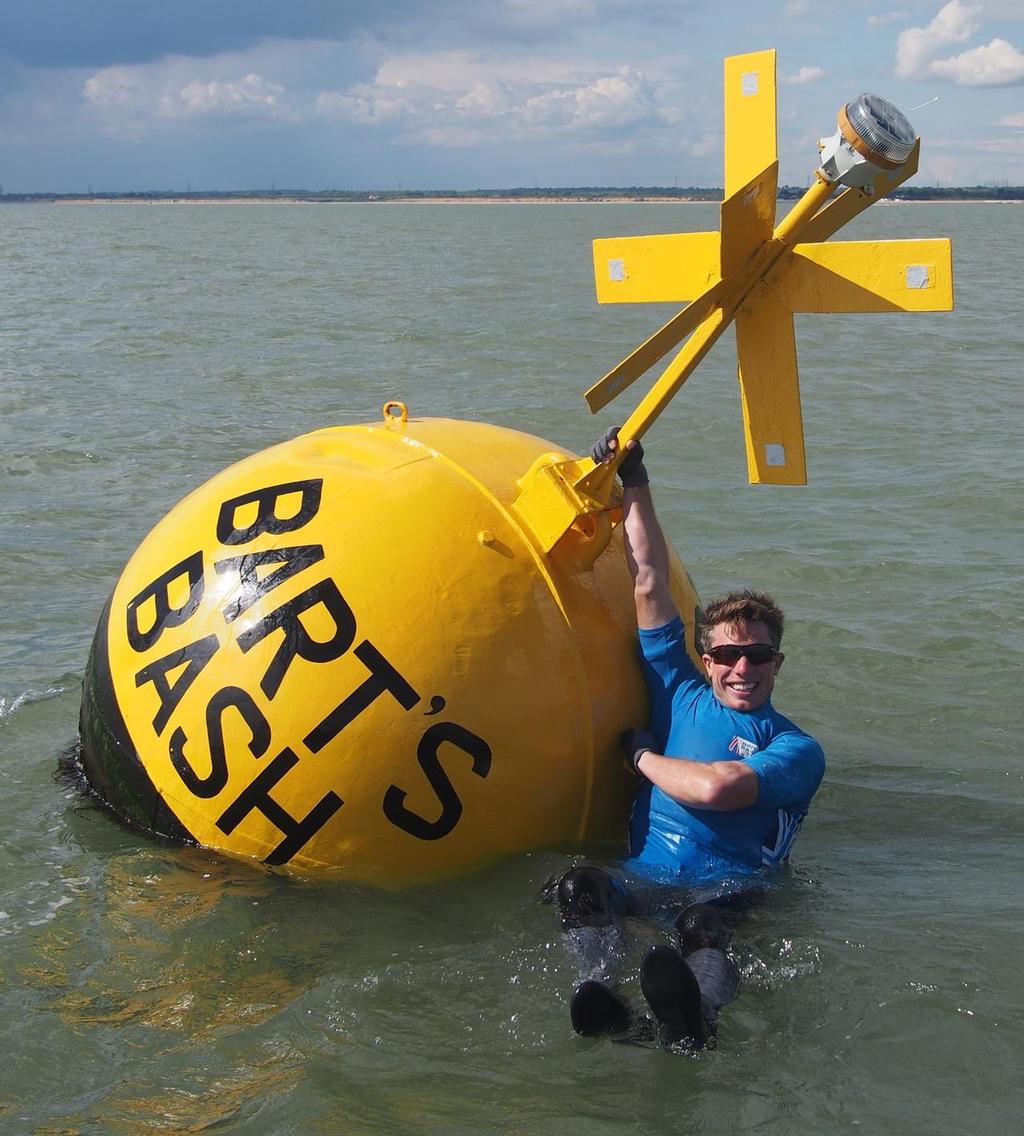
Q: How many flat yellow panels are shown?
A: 7